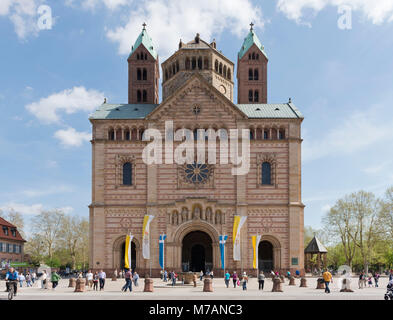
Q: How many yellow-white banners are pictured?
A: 4